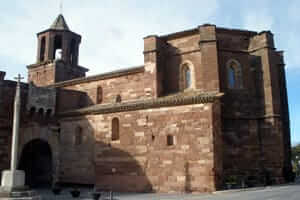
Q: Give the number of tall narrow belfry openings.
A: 3